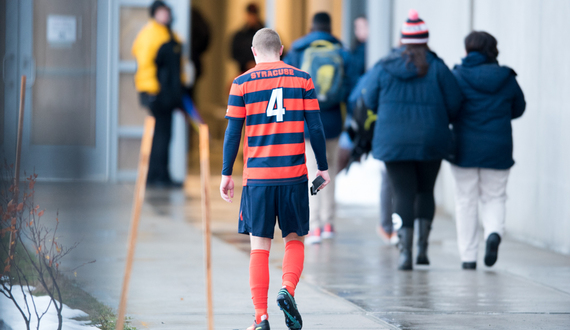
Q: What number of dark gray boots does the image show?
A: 2